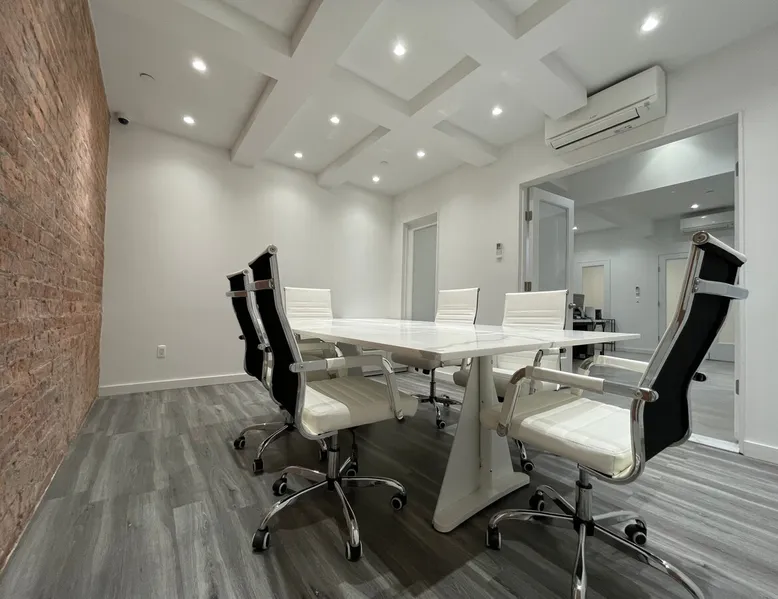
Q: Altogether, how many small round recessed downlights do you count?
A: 11